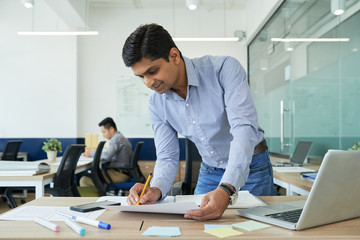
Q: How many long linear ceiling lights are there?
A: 3